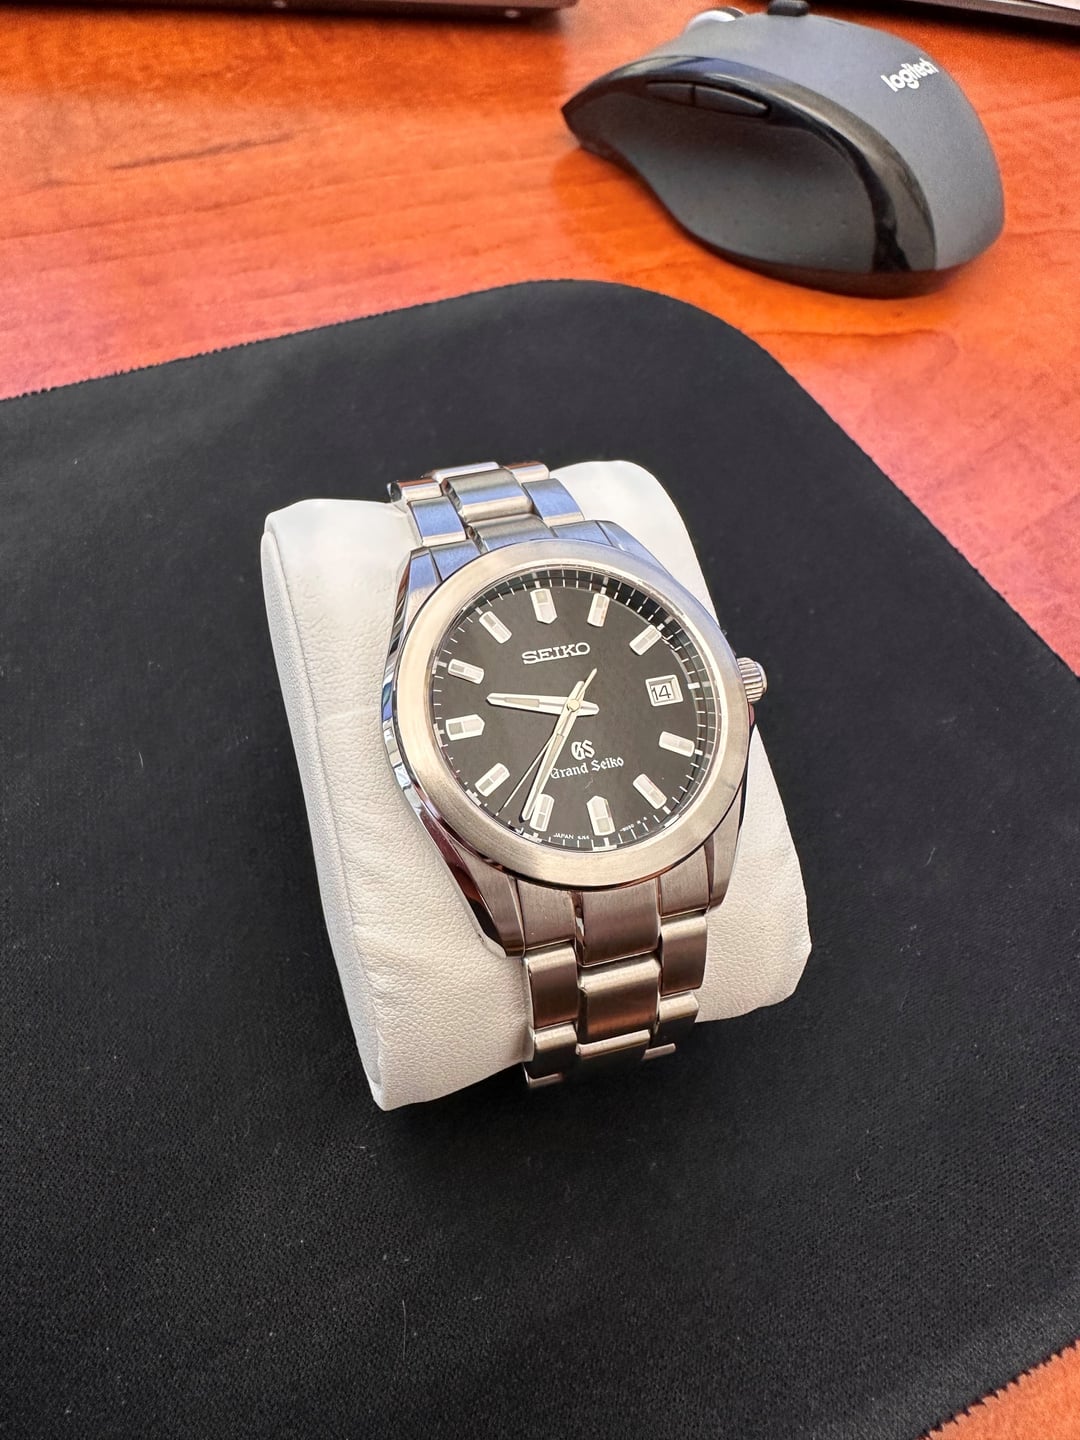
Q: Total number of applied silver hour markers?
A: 11